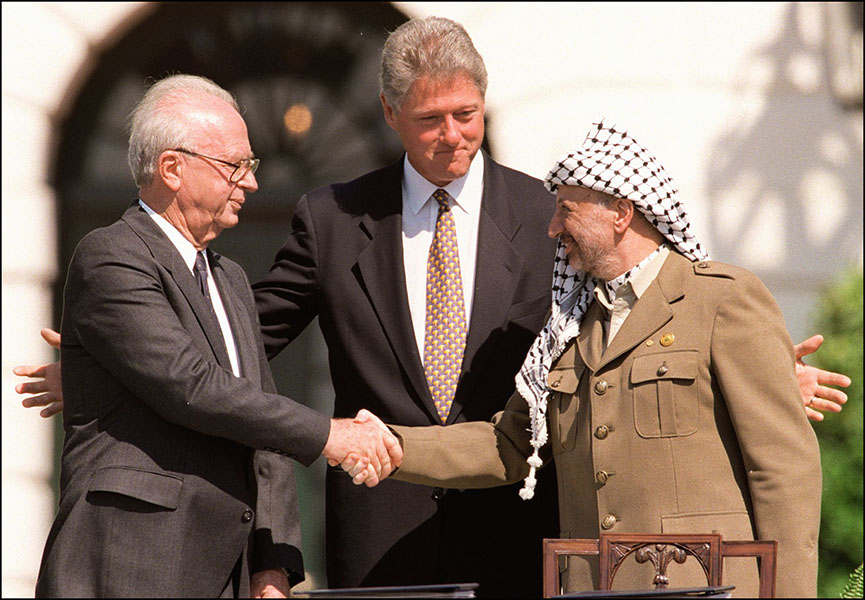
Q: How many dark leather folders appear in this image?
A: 2